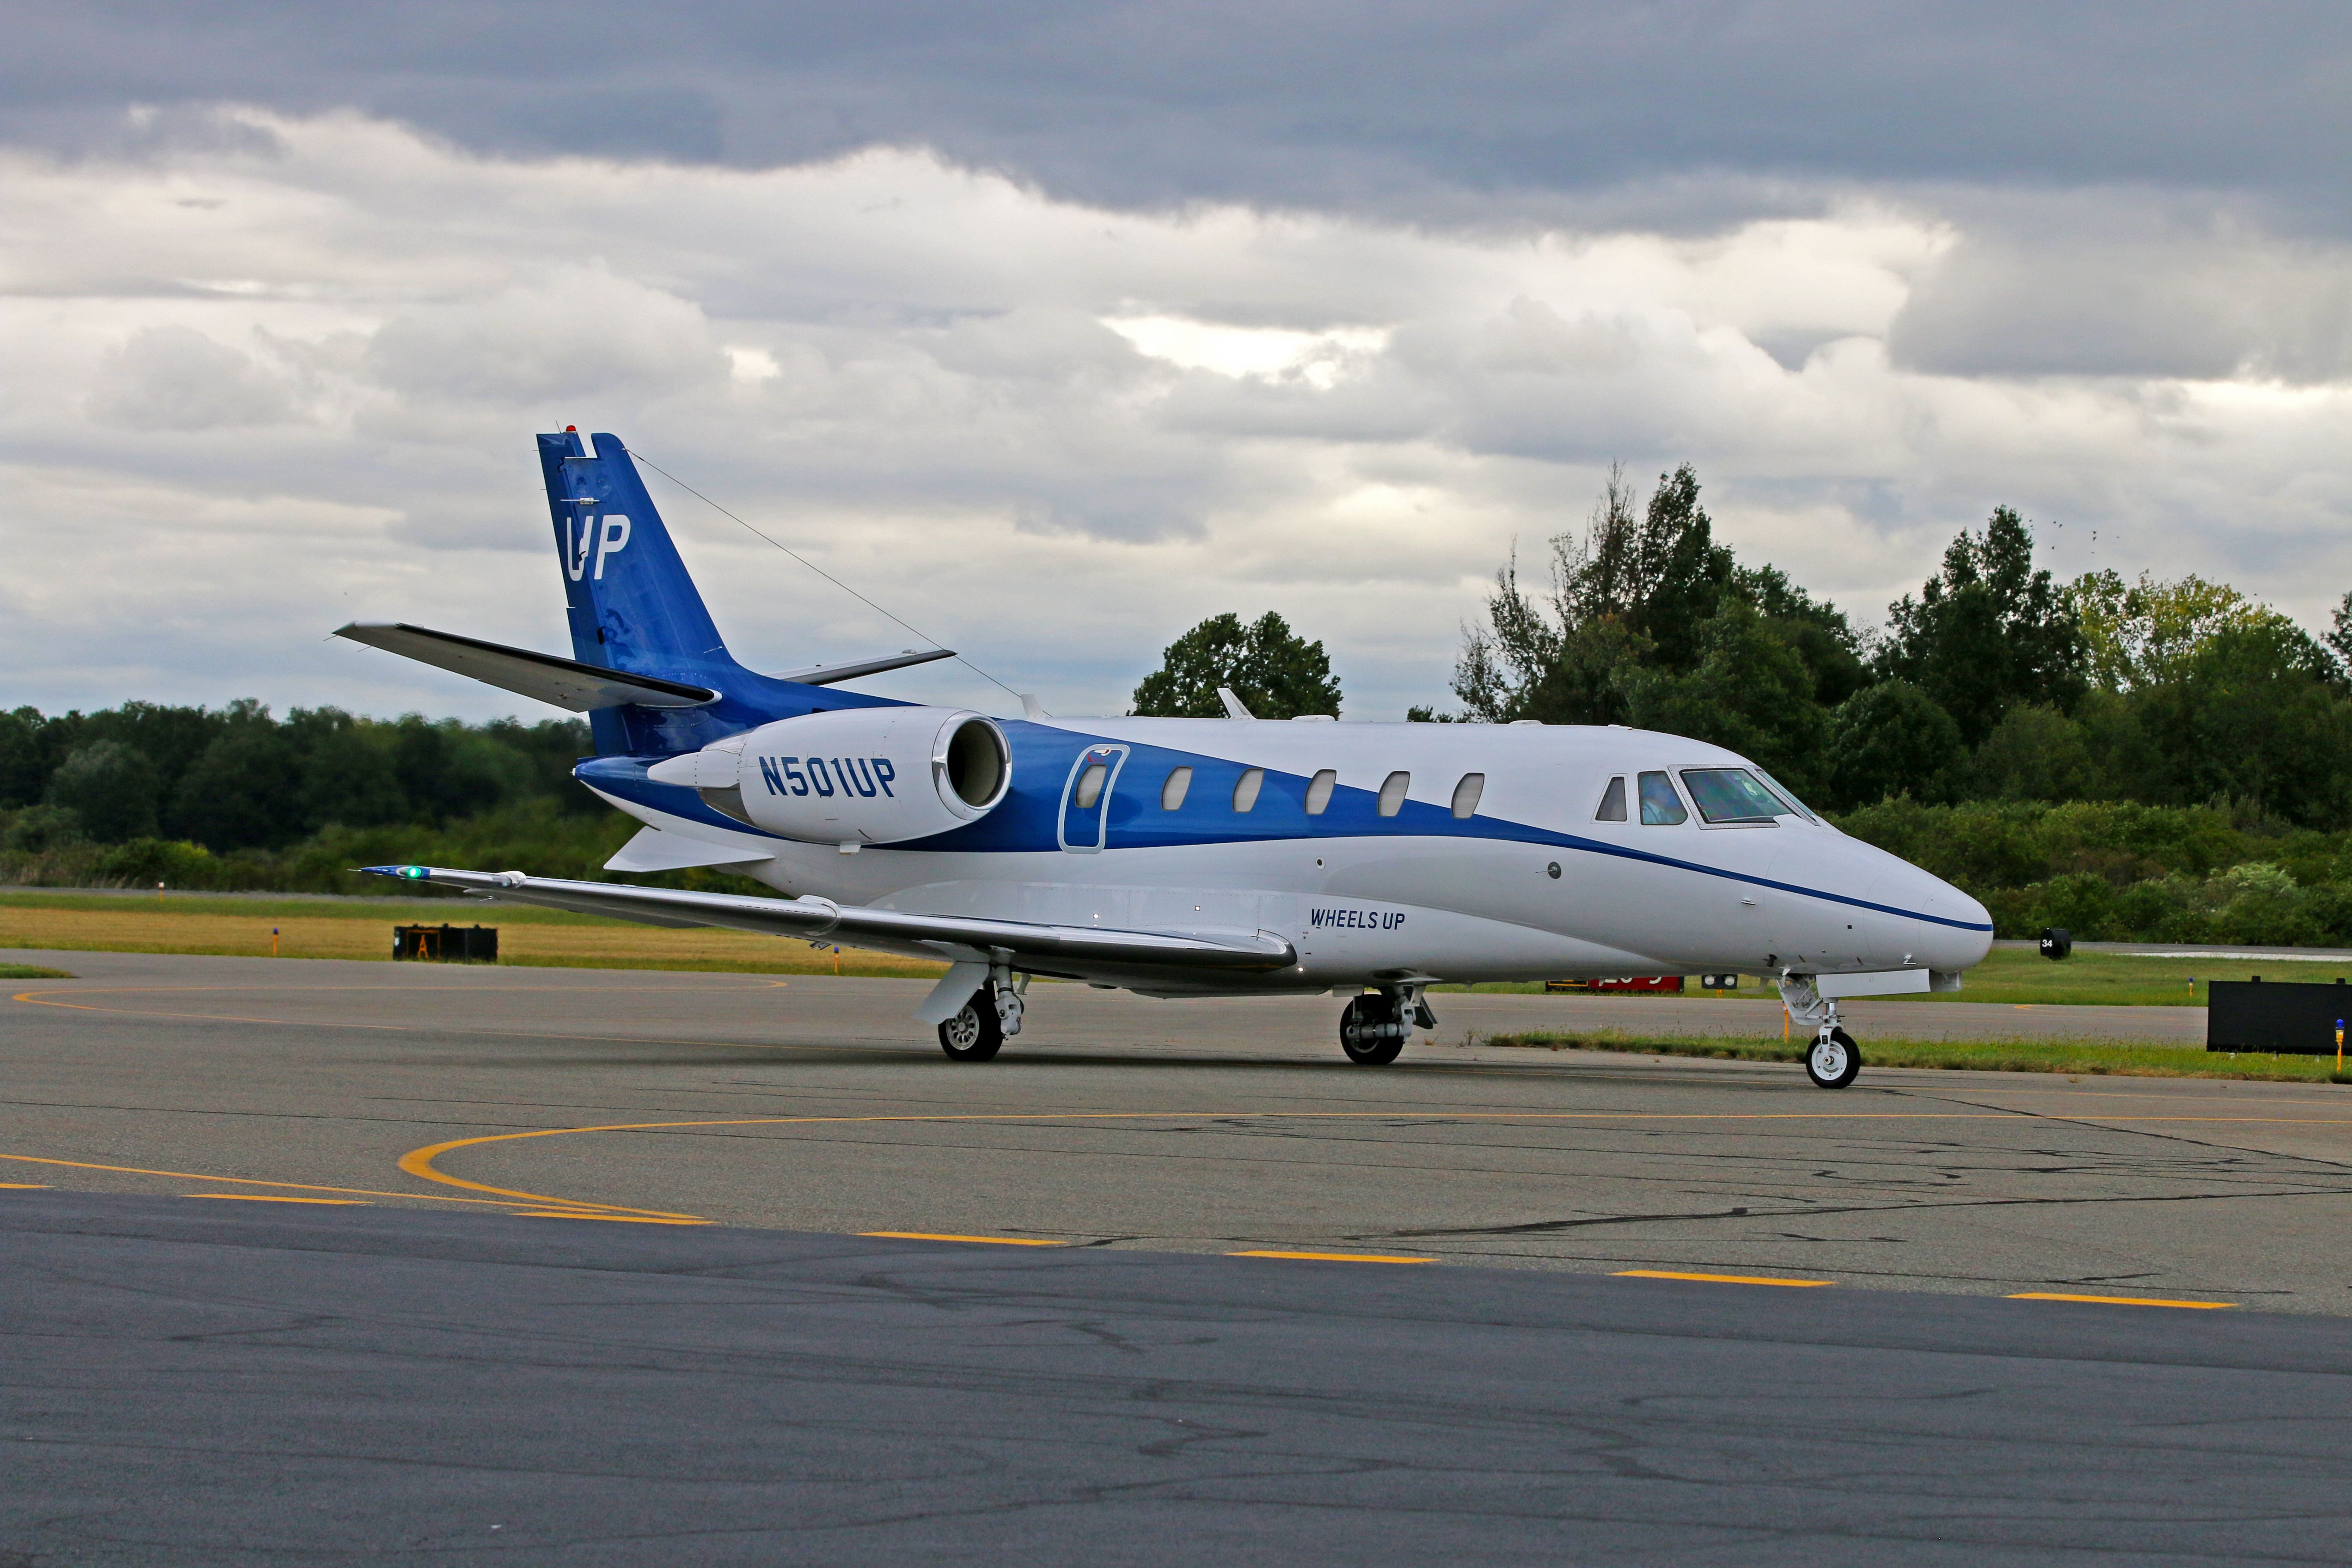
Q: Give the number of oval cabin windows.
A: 6